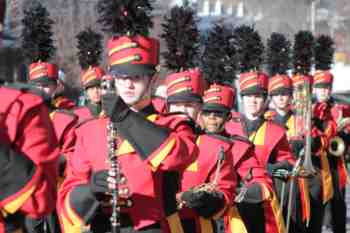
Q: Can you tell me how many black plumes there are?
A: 9